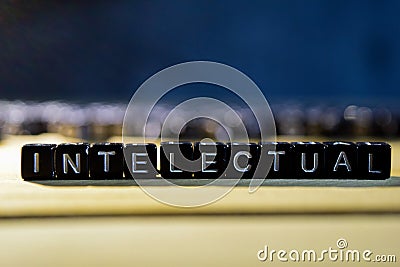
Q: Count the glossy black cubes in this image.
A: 11